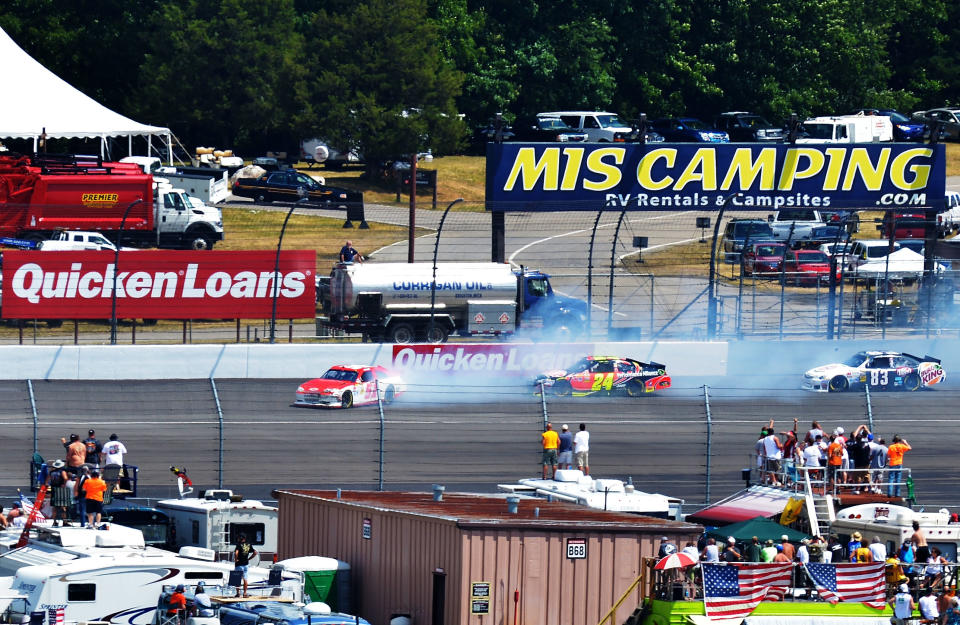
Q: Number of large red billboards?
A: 1